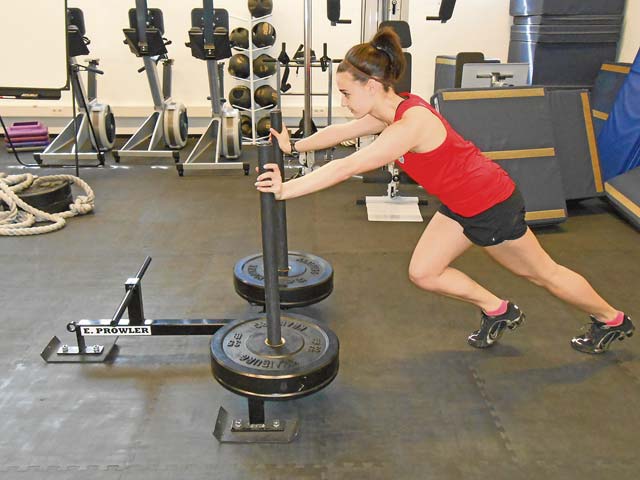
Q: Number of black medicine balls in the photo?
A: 9